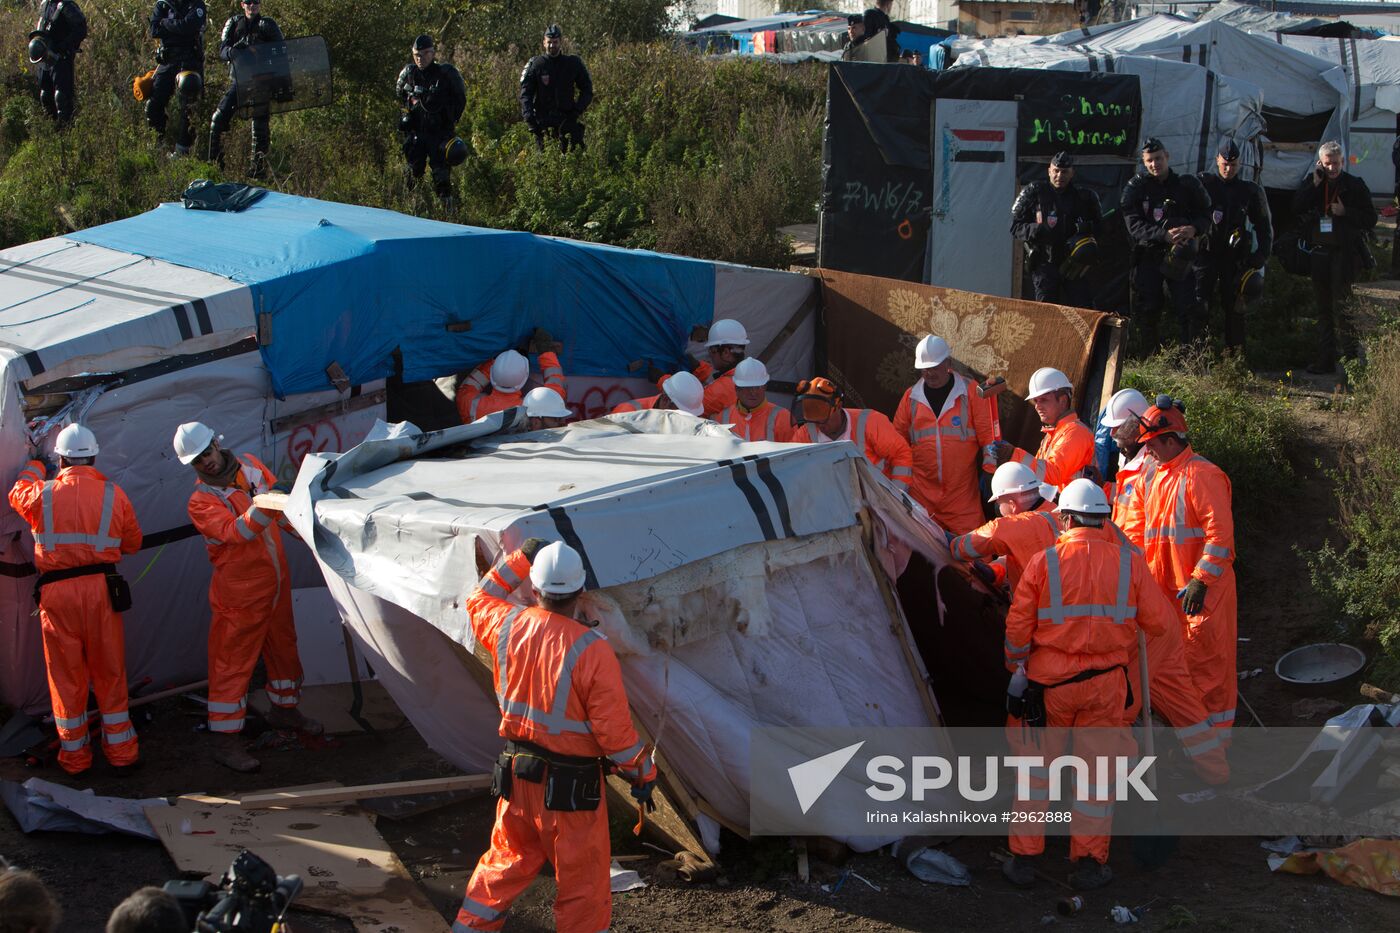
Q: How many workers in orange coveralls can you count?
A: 15